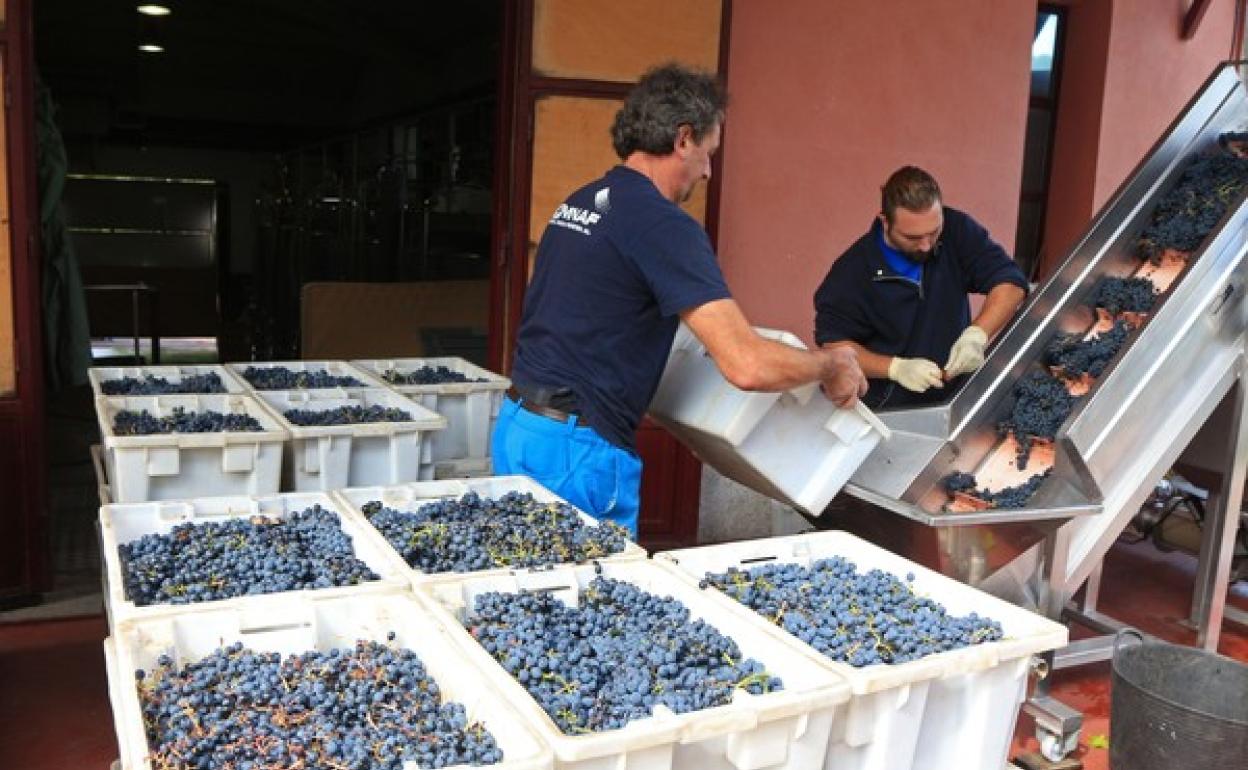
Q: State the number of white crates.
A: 11